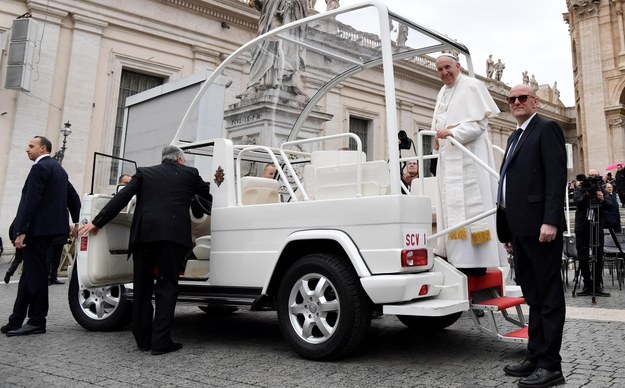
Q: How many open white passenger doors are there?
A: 1